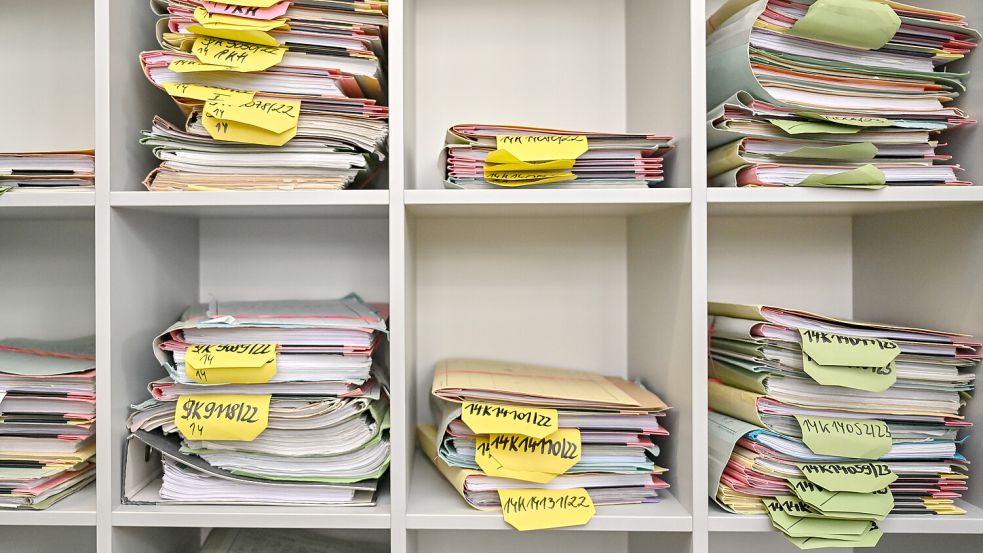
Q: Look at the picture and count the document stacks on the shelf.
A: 8